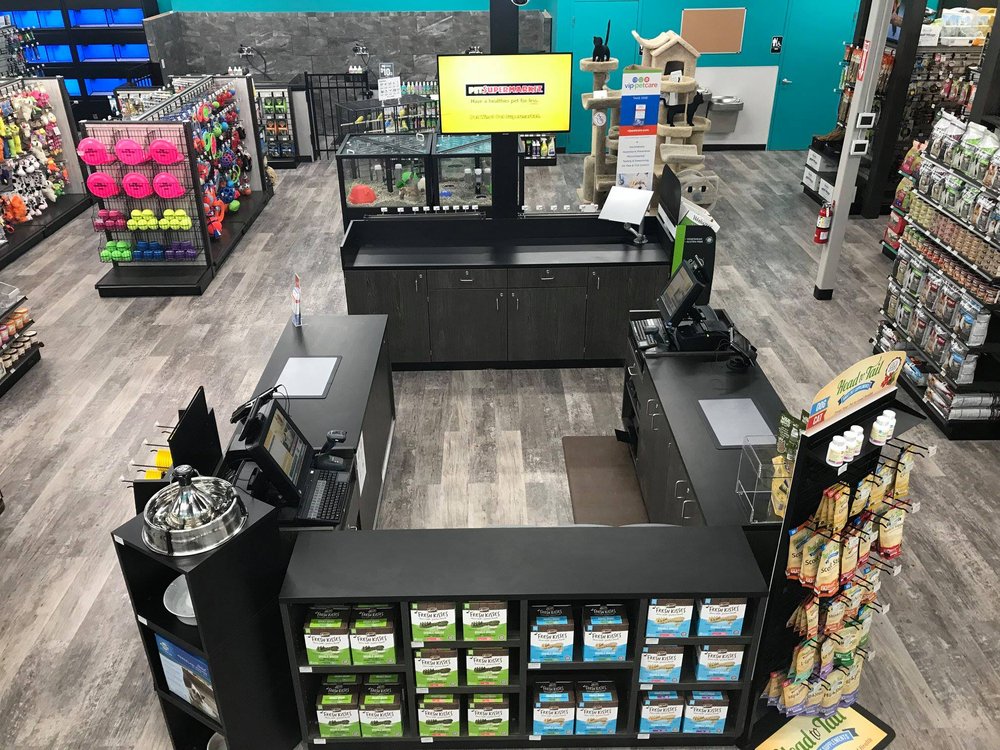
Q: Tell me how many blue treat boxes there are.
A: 10